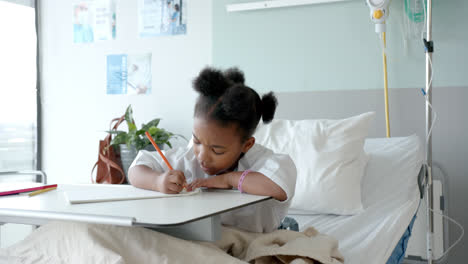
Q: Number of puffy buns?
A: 3